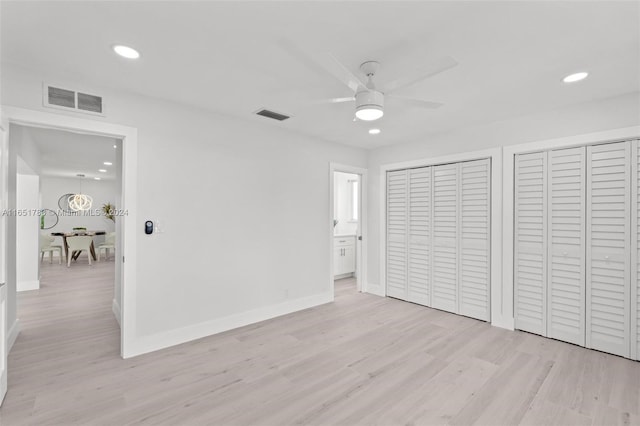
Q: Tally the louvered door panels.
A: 8